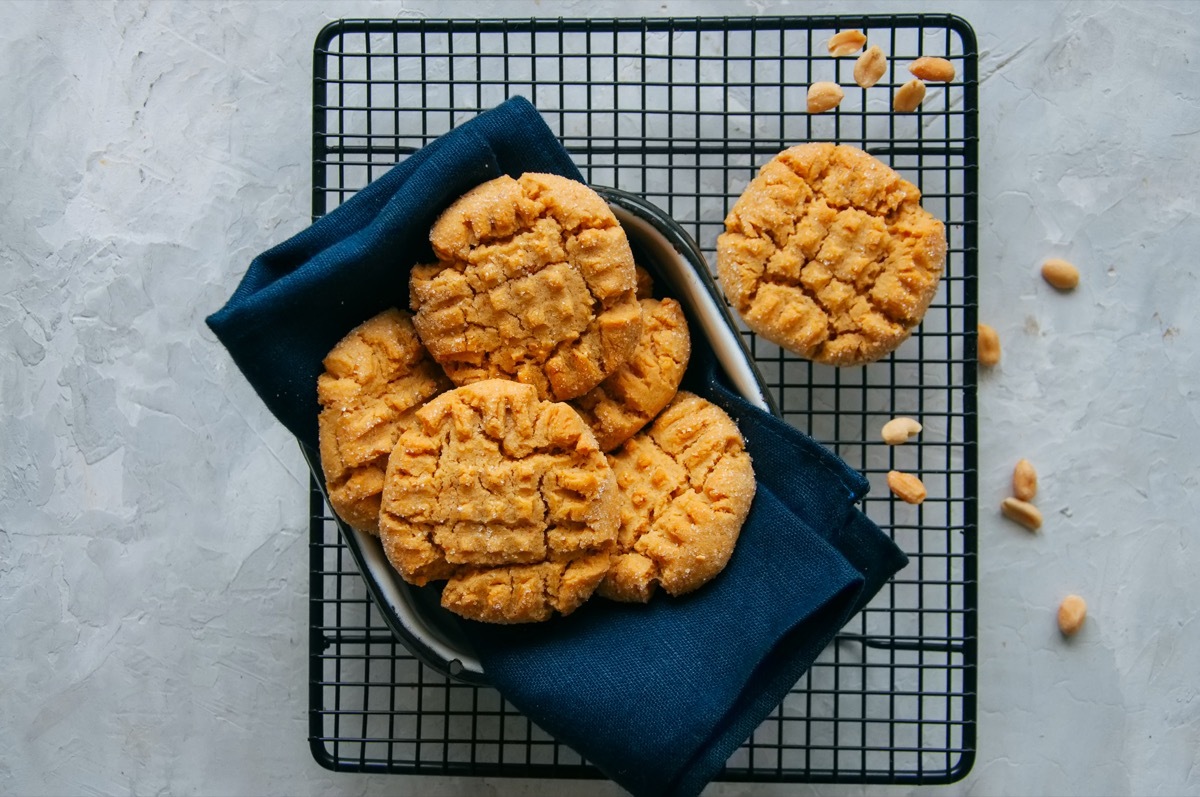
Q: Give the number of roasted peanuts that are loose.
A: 12